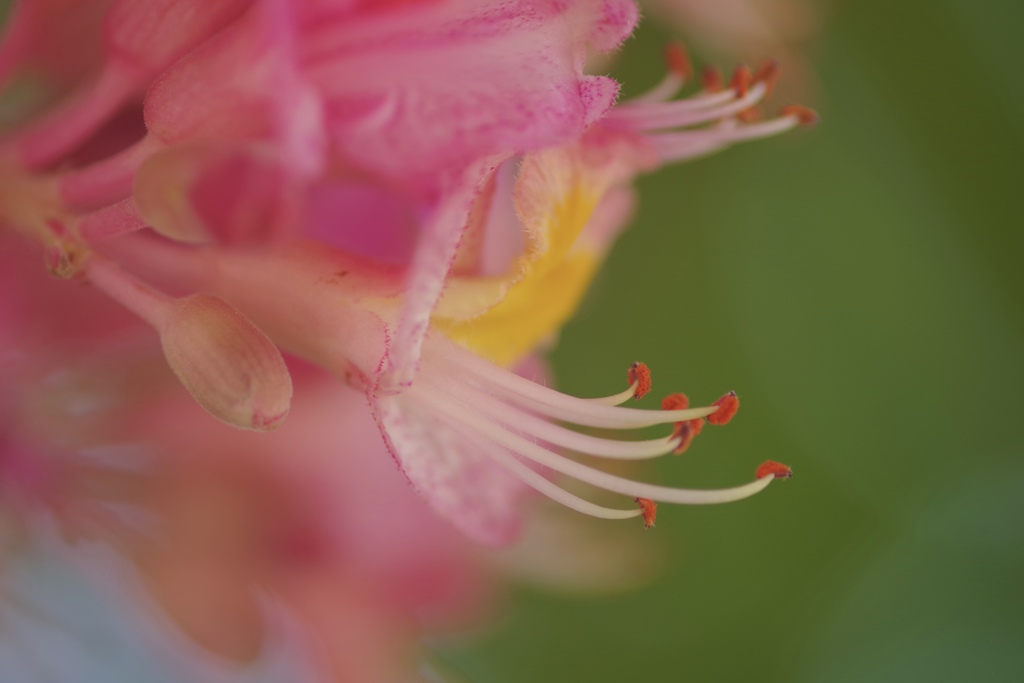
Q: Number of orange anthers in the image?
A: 12